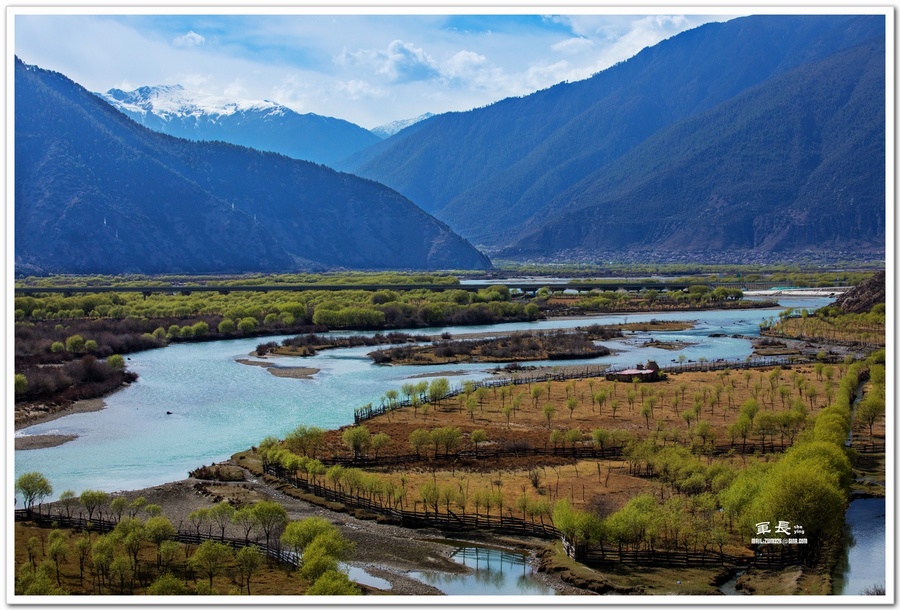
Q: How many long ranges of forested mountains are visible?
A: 2